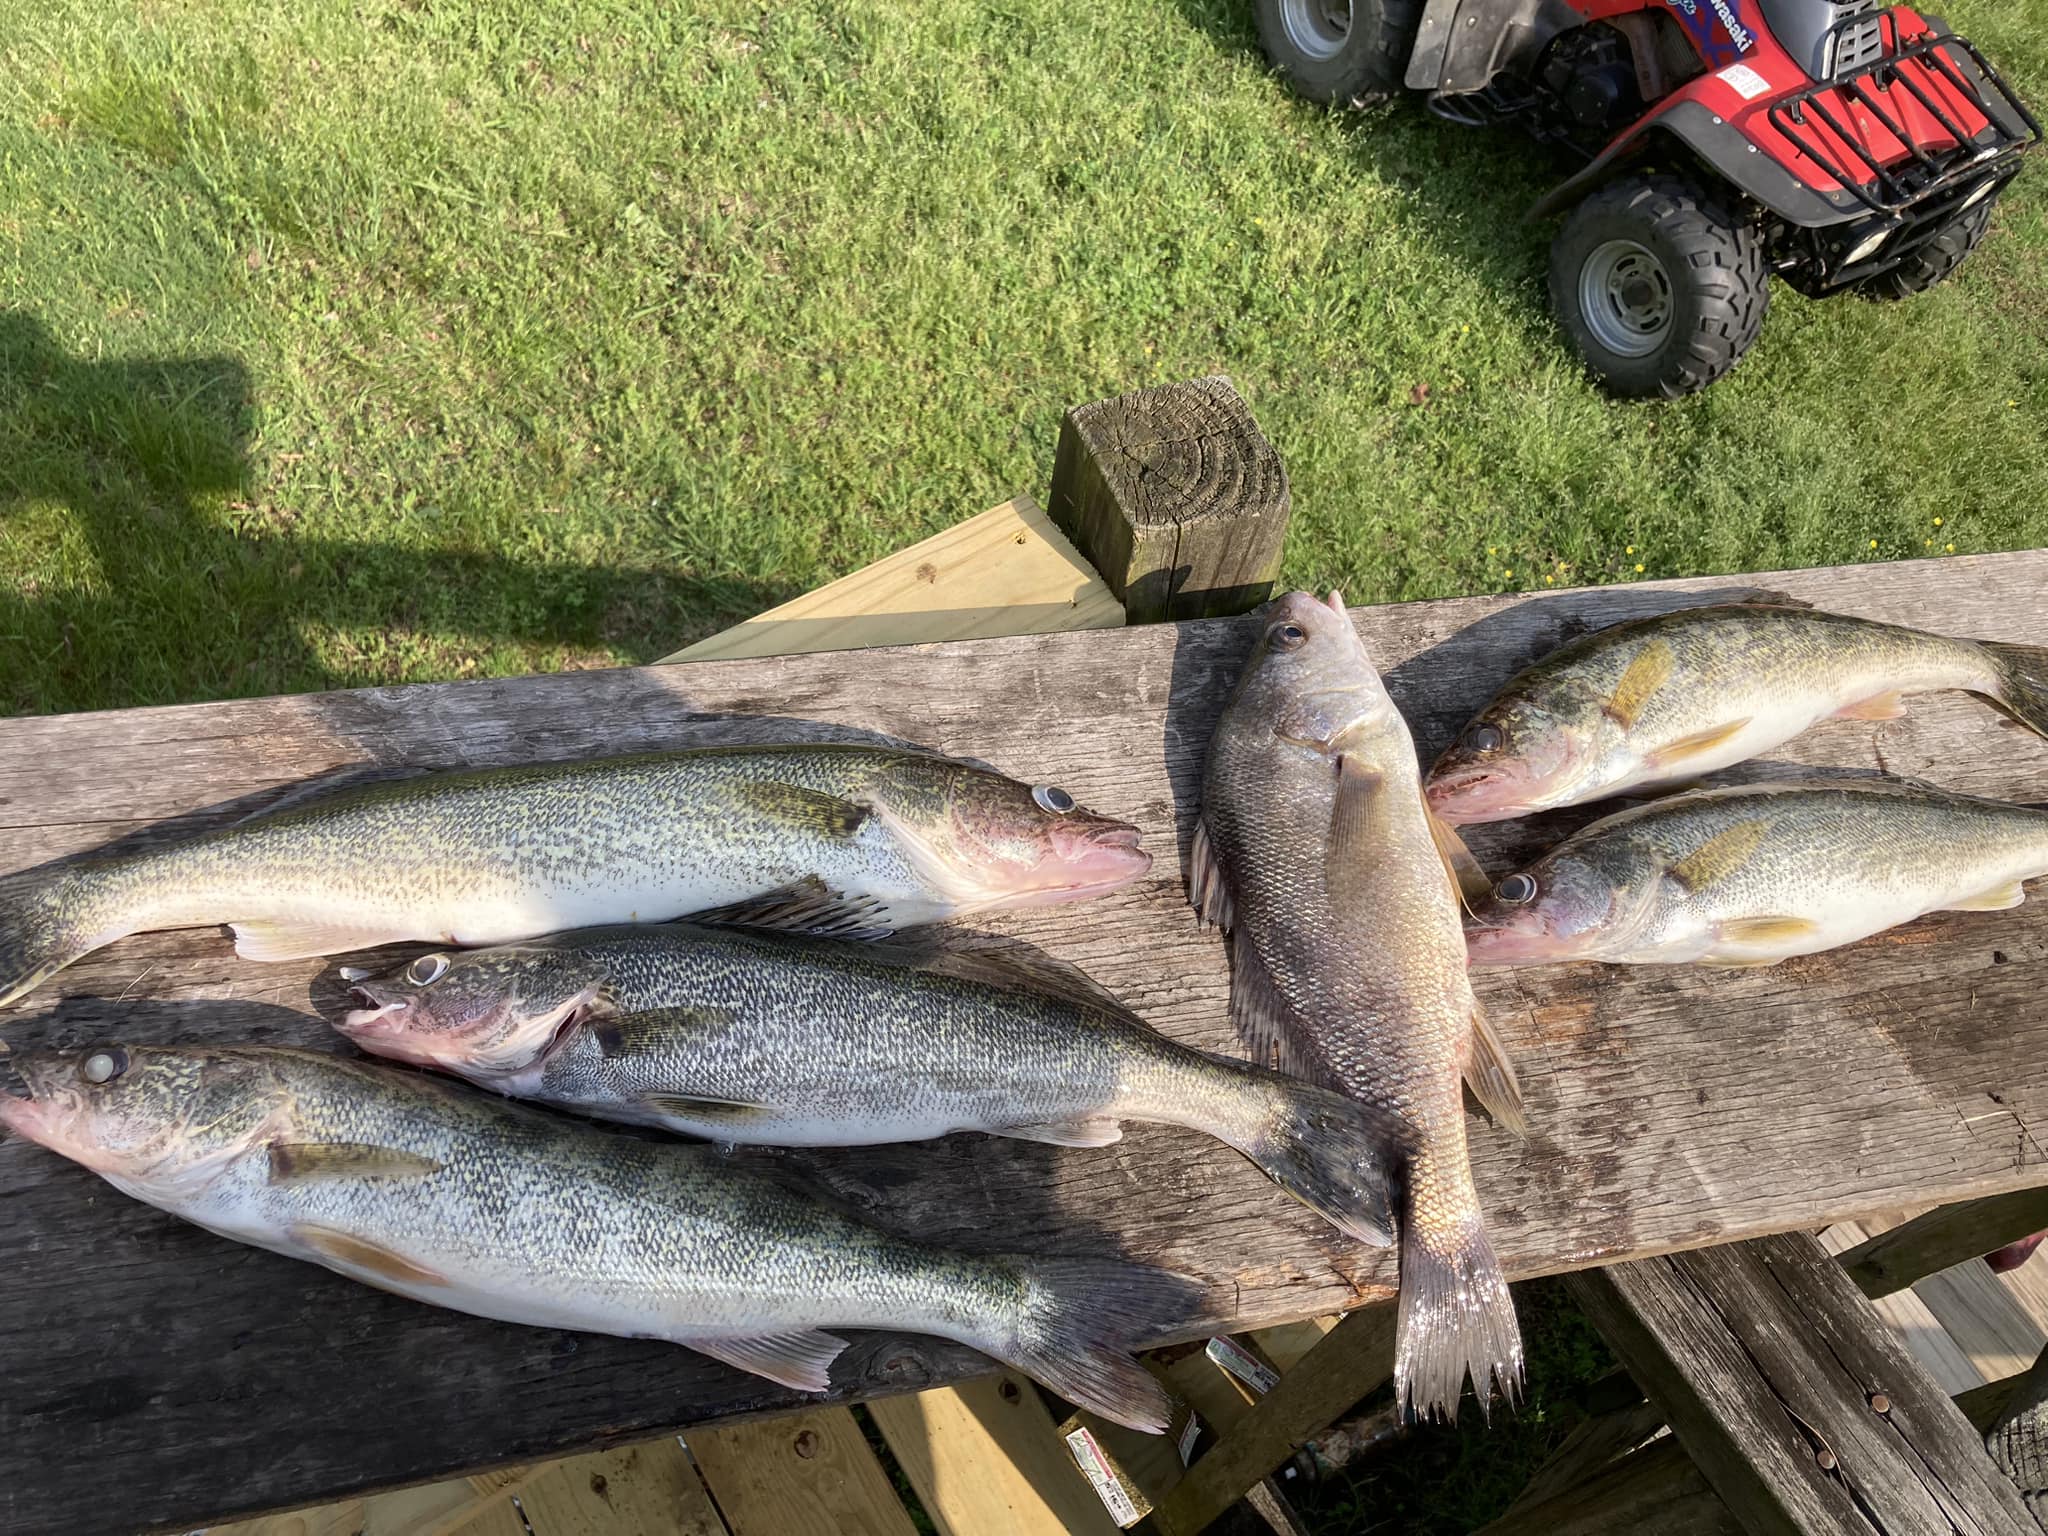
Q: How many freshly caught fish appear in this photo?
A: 6